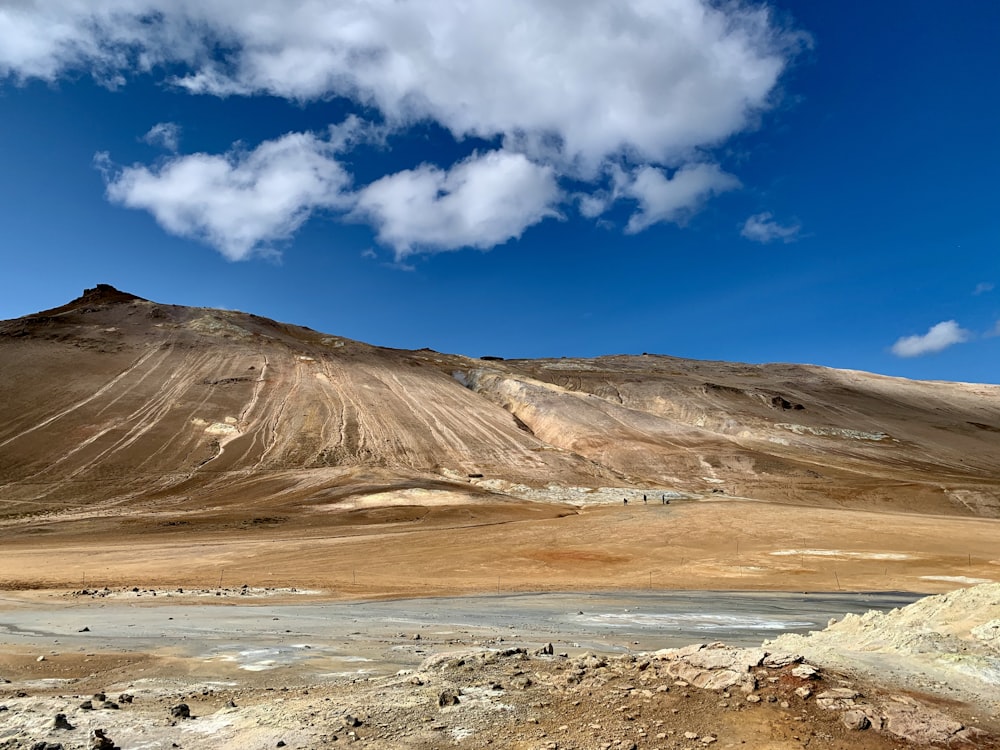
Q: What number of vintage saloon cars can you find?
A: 0